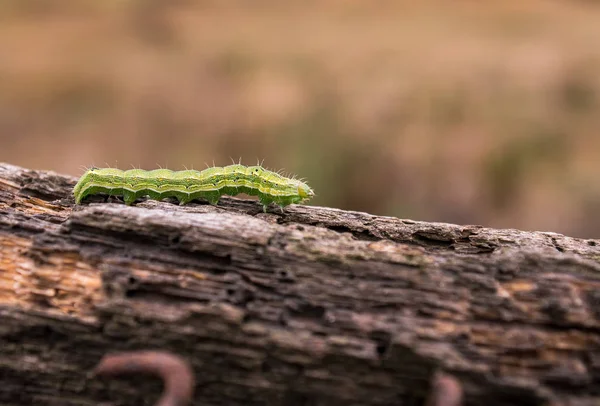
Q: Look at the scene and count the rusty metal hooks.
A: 2